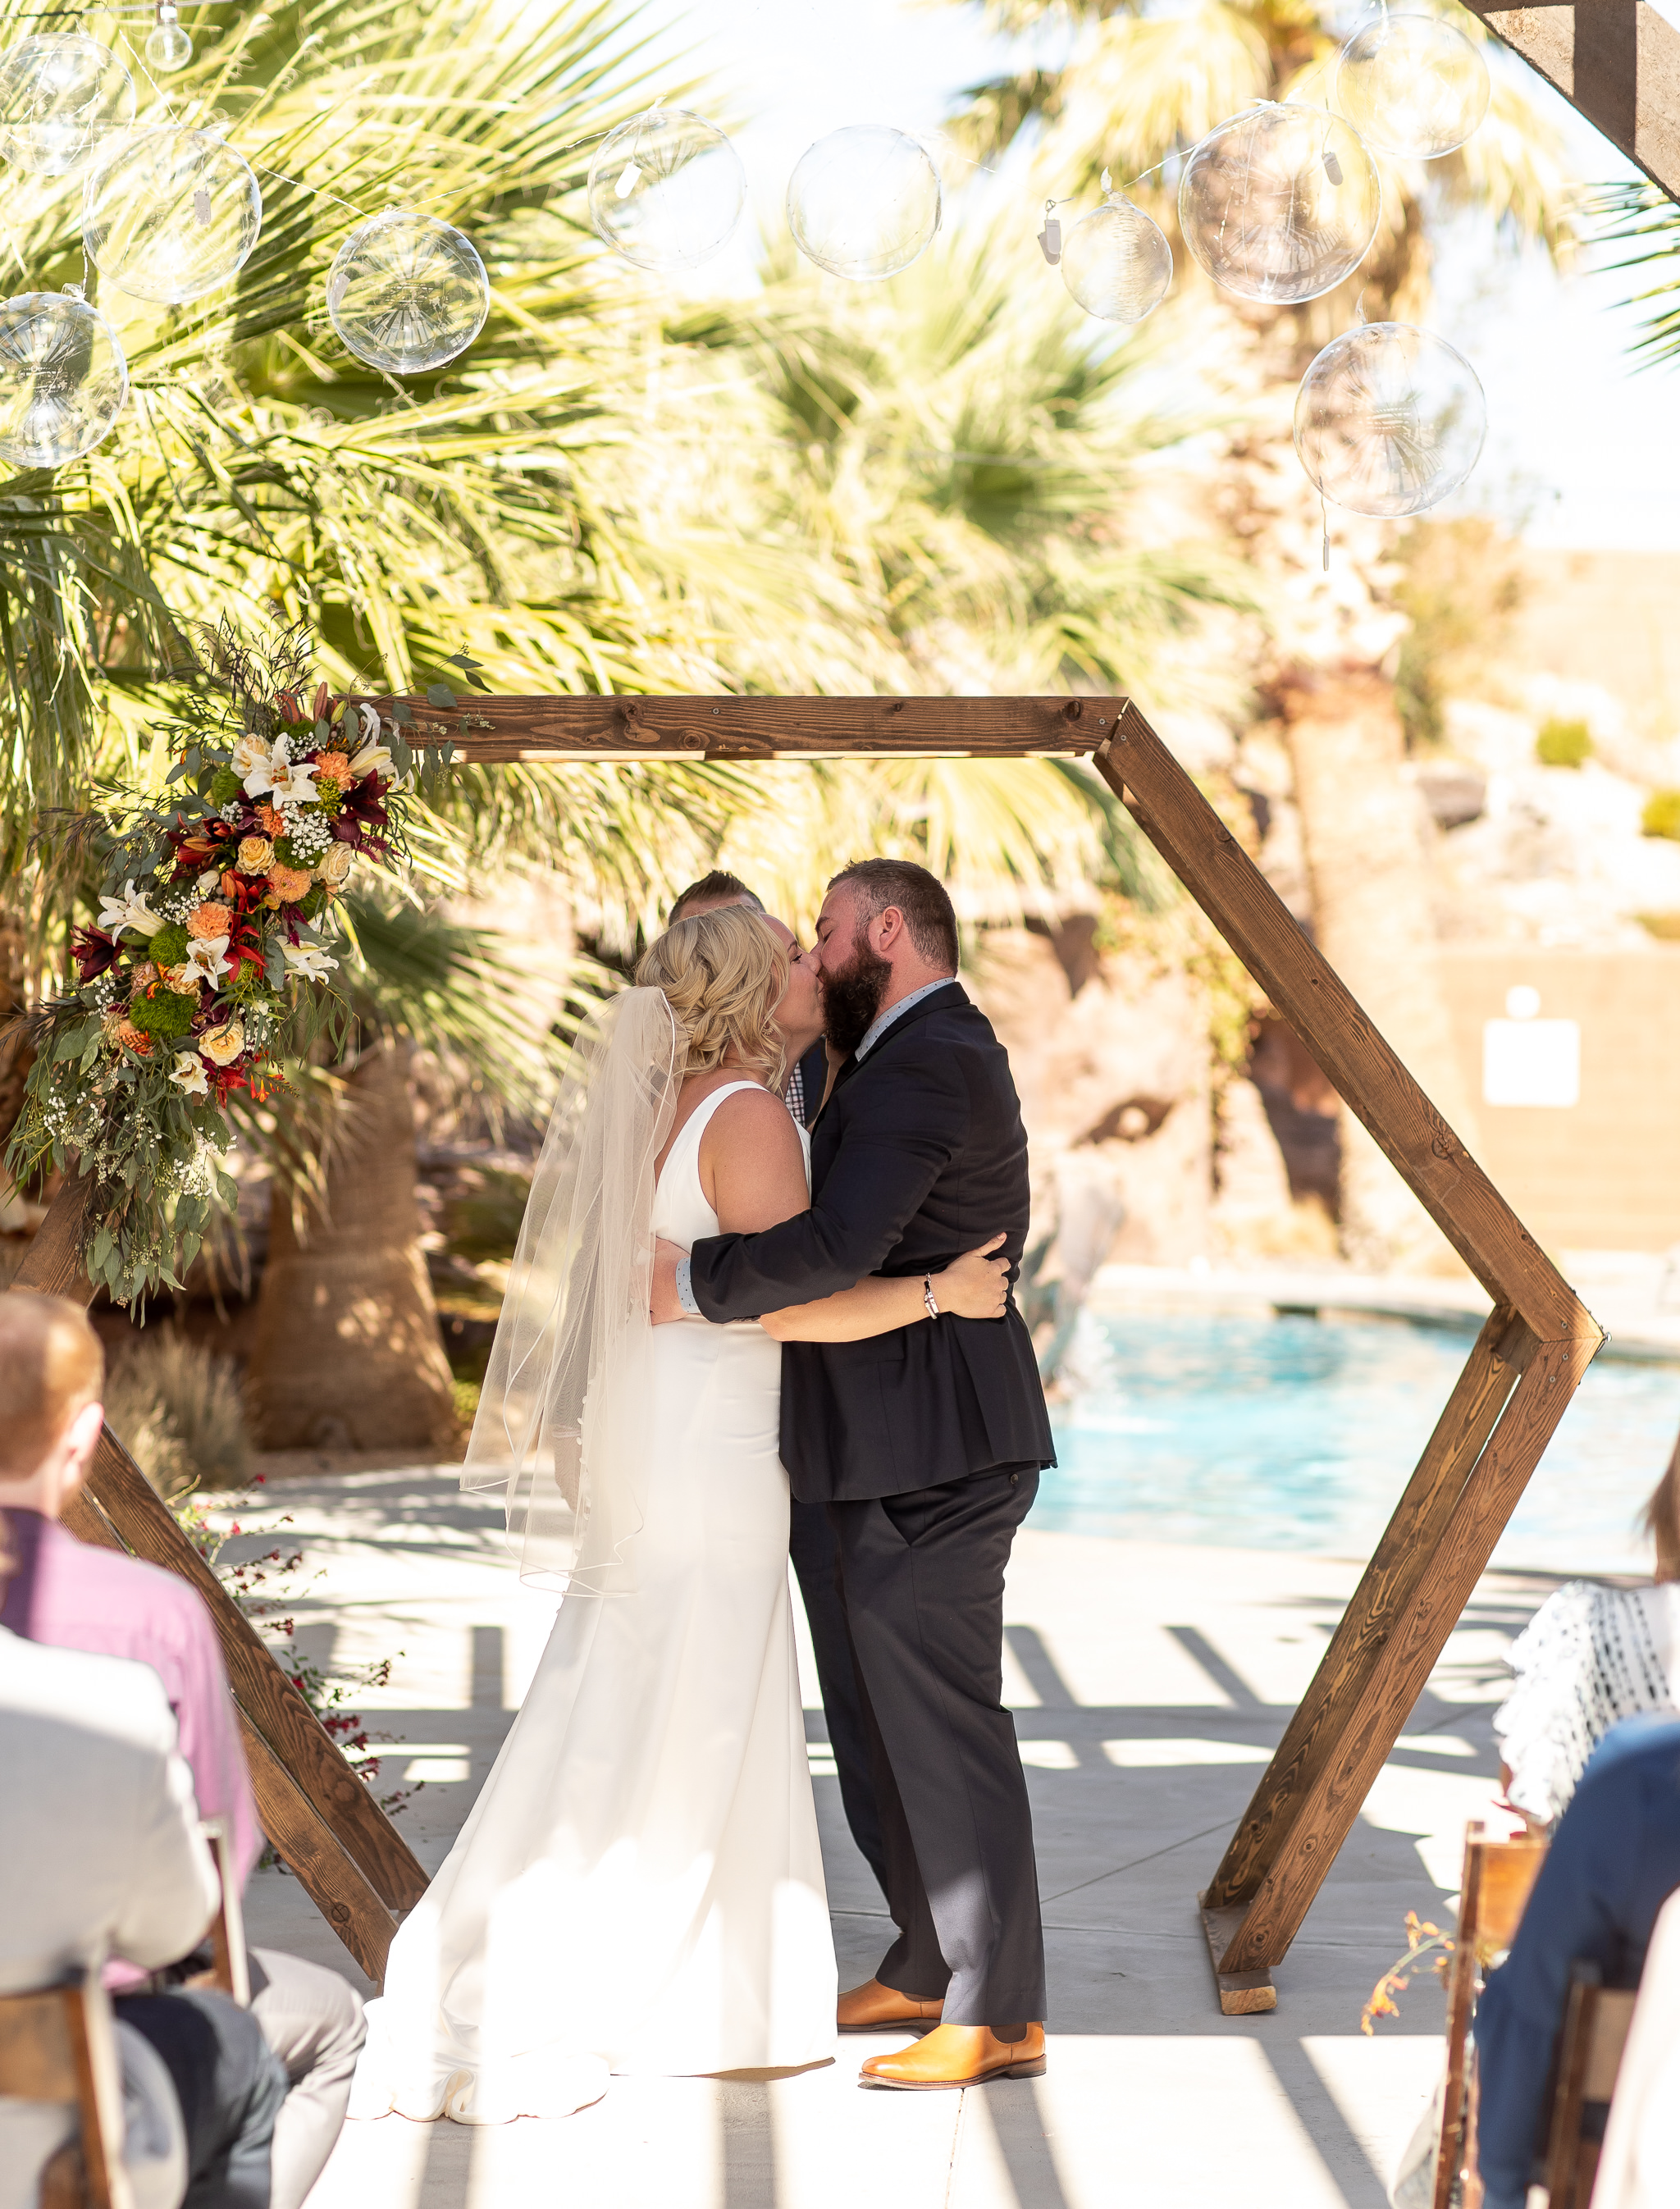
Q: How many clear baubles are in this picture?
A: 10